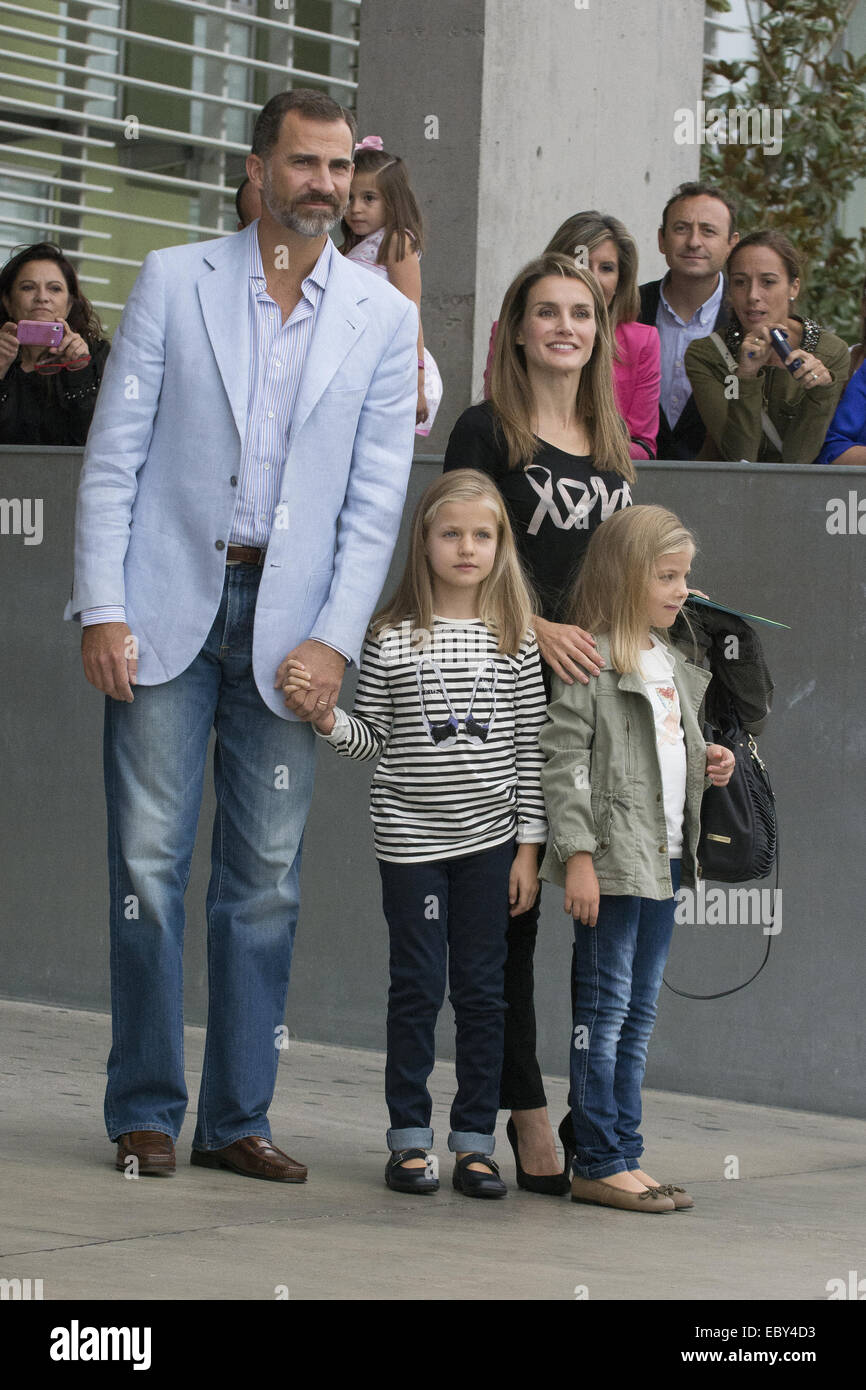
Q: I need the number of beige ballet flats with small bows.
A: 2